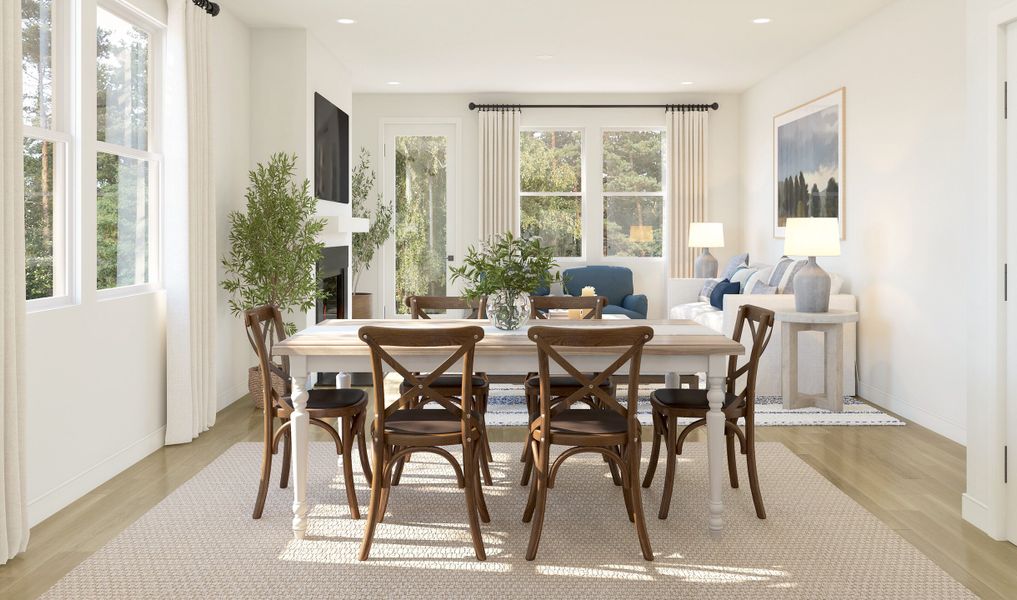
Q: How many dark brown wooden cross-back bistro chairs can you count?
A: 6